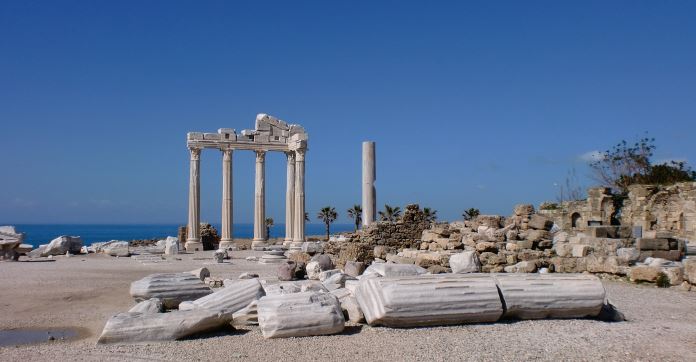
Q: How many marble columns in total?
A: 6